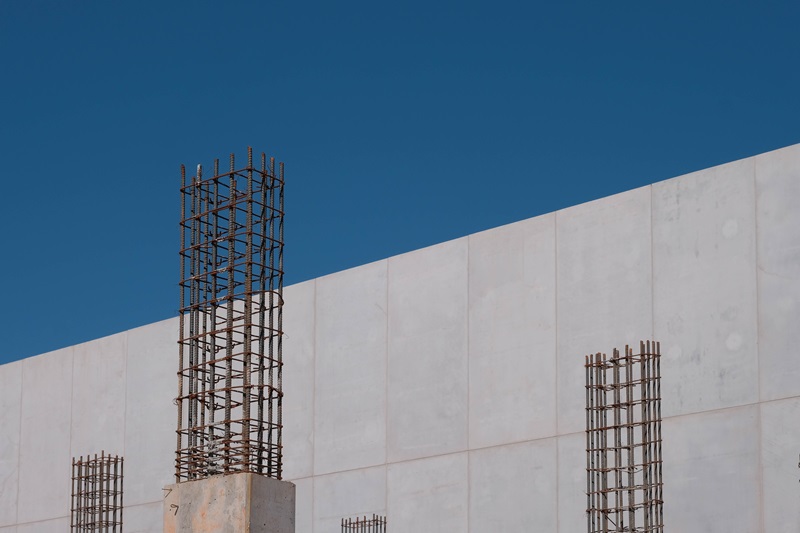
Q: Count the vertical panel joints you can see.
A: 9